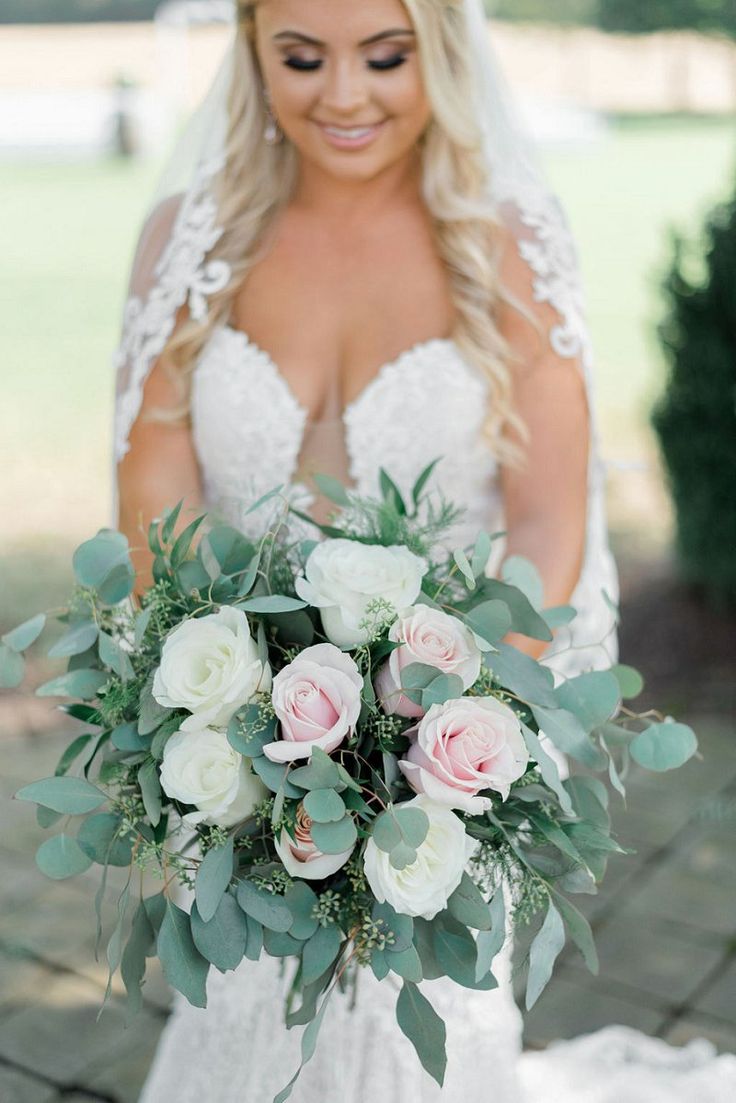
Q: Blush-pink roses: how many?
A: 4